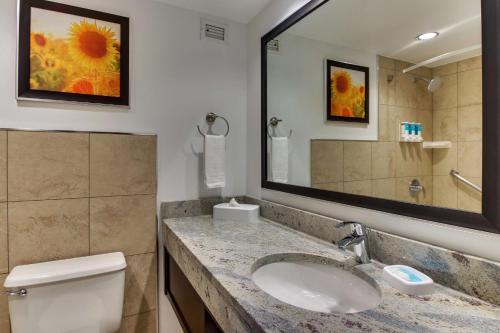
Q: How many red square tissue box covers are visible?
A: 0